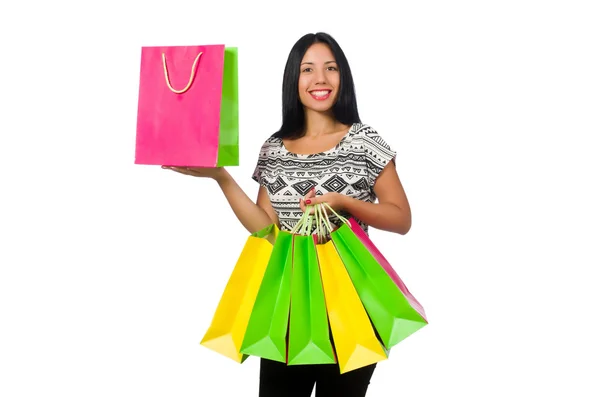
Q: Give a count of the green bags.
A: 3